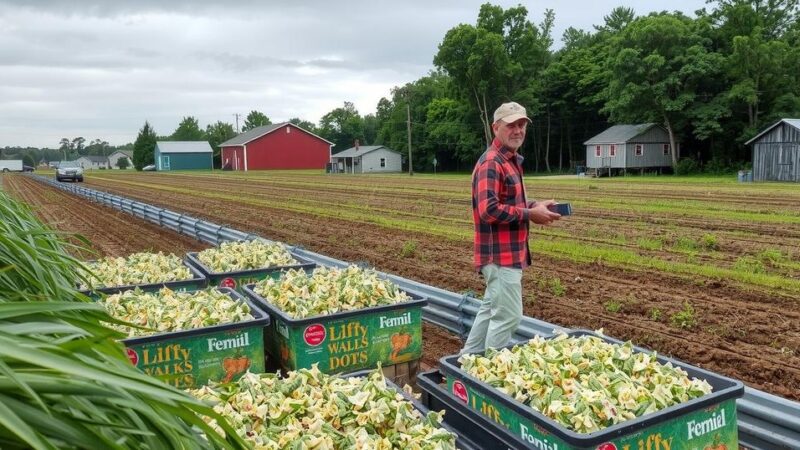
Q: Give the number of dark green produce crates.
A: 6